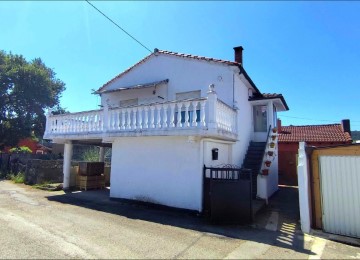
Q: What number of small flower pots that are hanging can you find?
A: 6